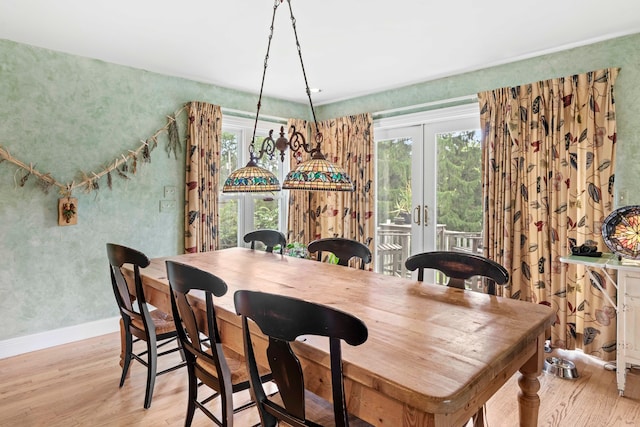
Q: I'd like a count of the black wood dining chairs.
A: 6